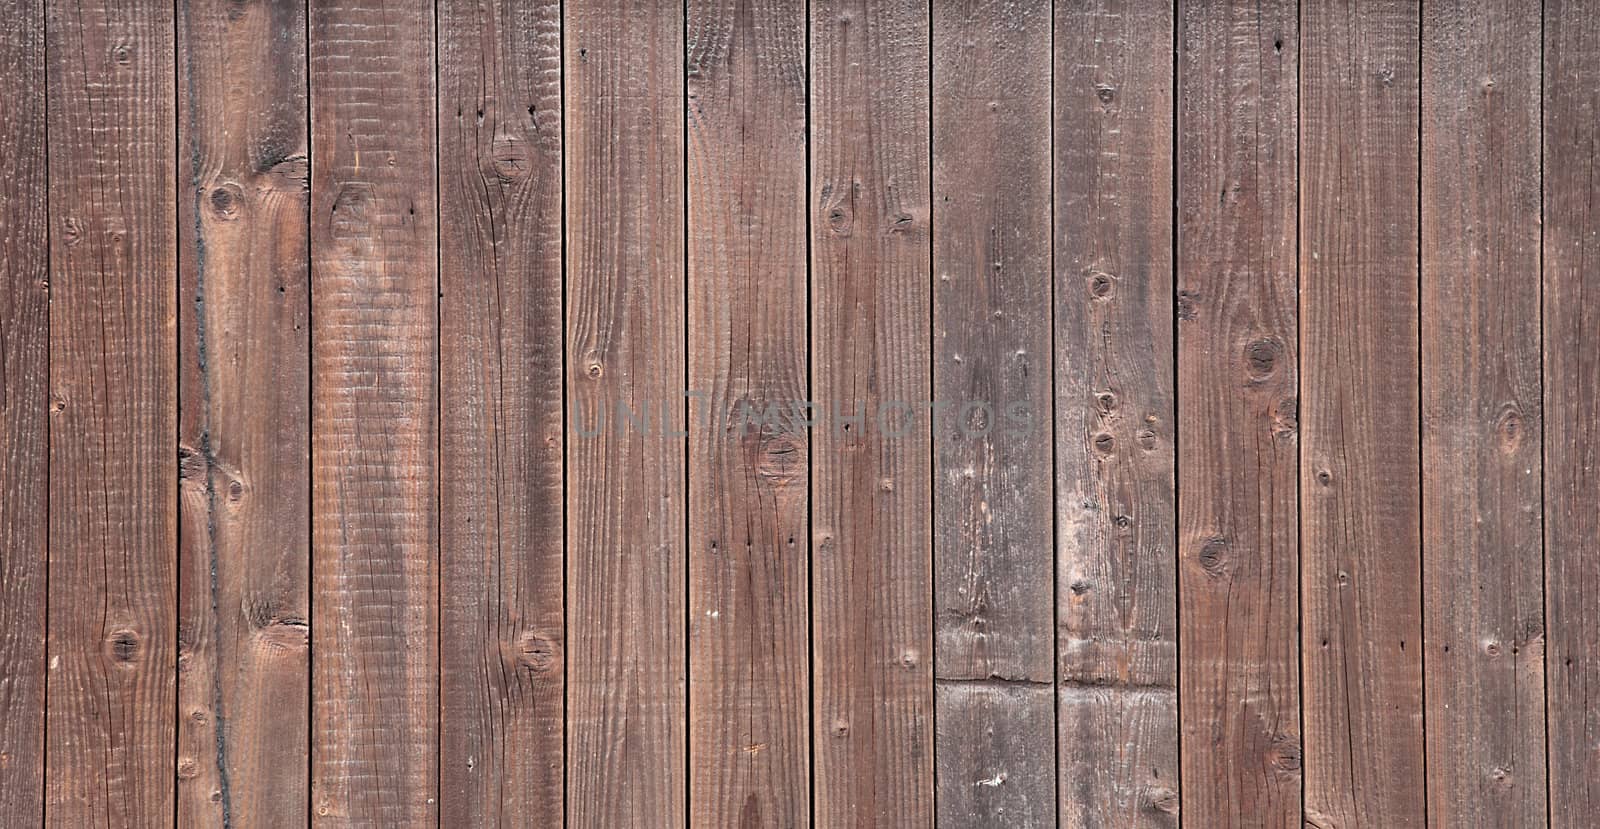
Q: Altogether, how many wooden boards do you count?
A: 14